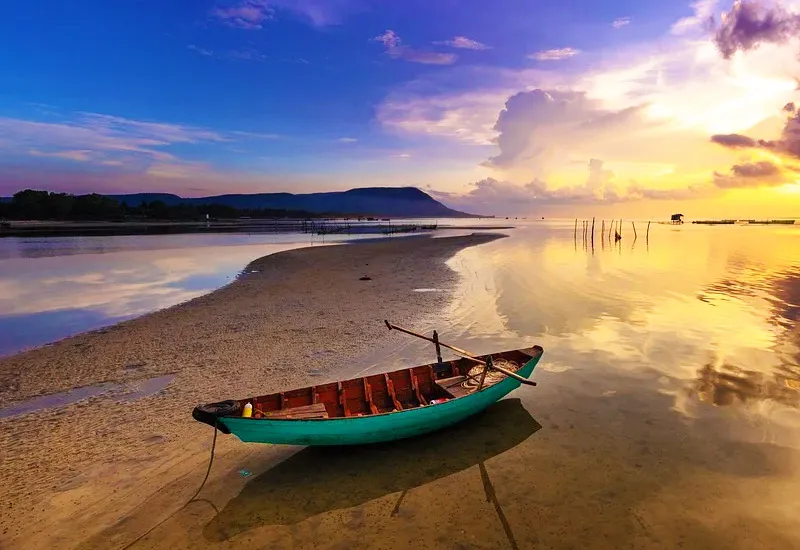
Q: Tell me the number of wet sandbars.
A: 1